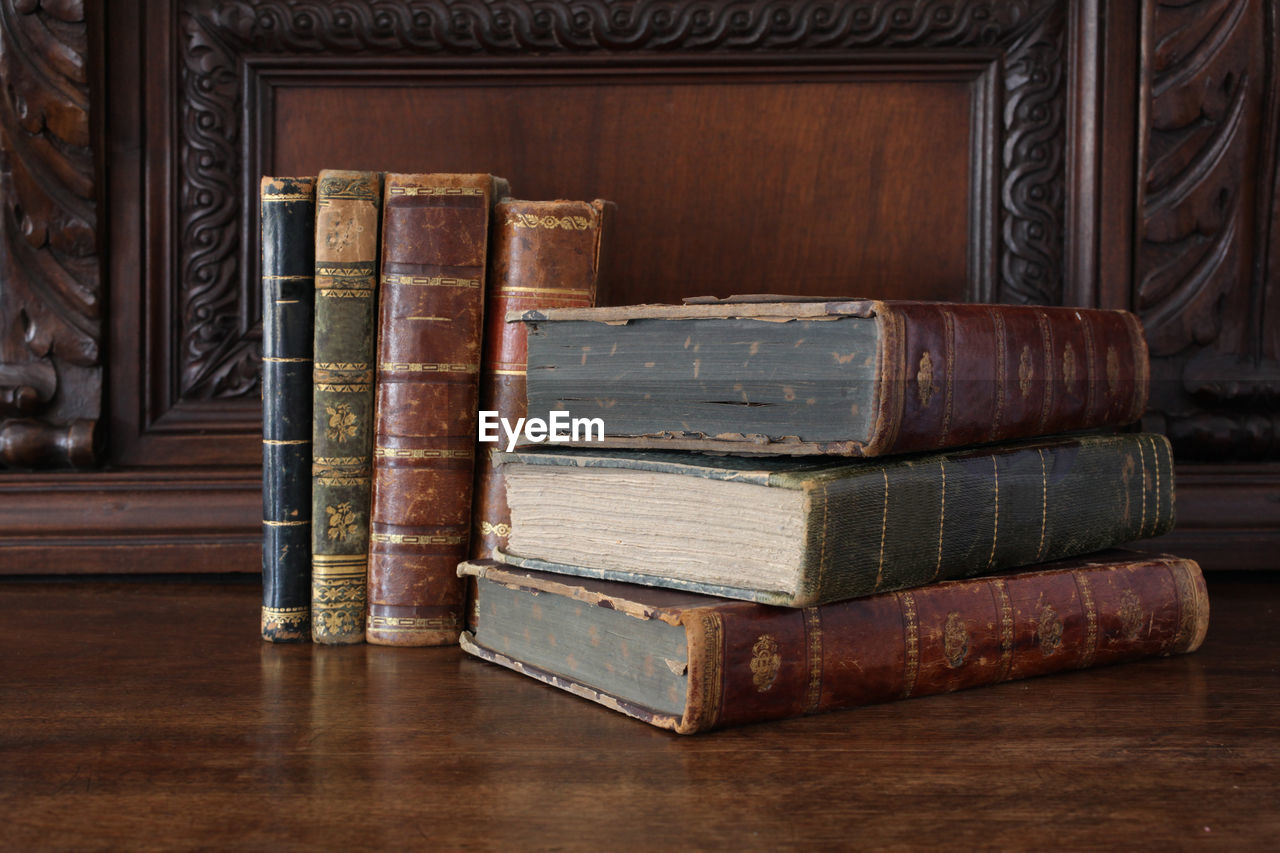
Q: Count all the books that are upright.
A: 4